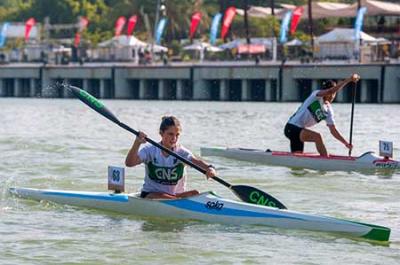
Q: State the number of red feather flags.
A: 7